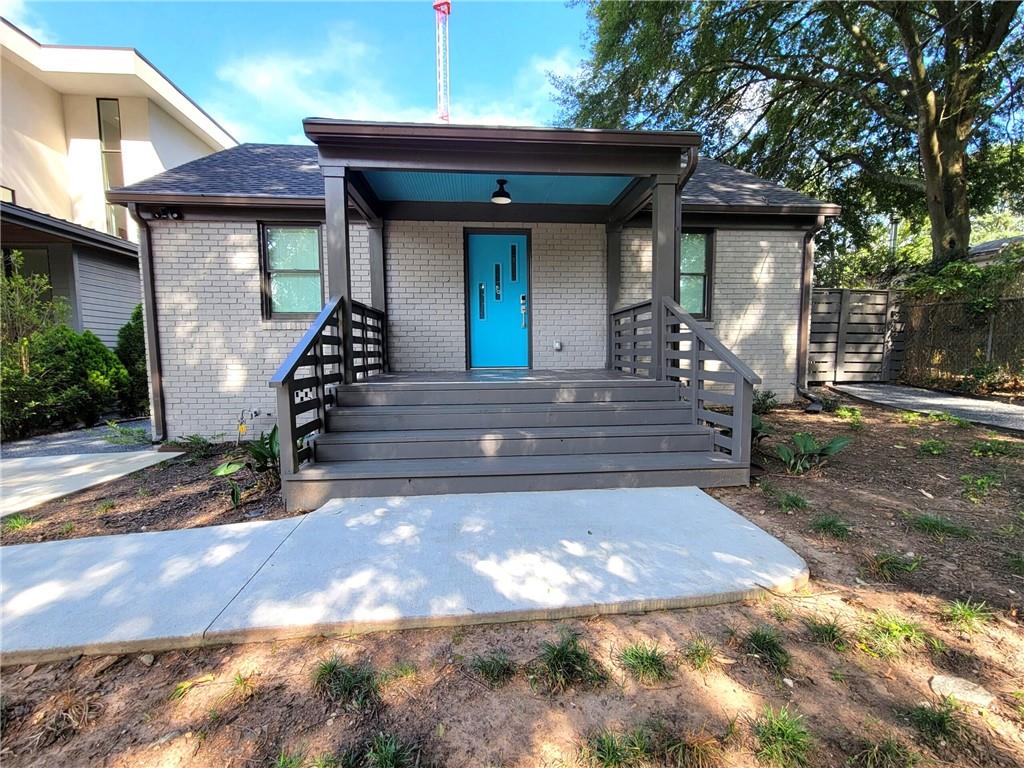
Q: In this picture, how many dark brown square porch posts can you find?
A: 4